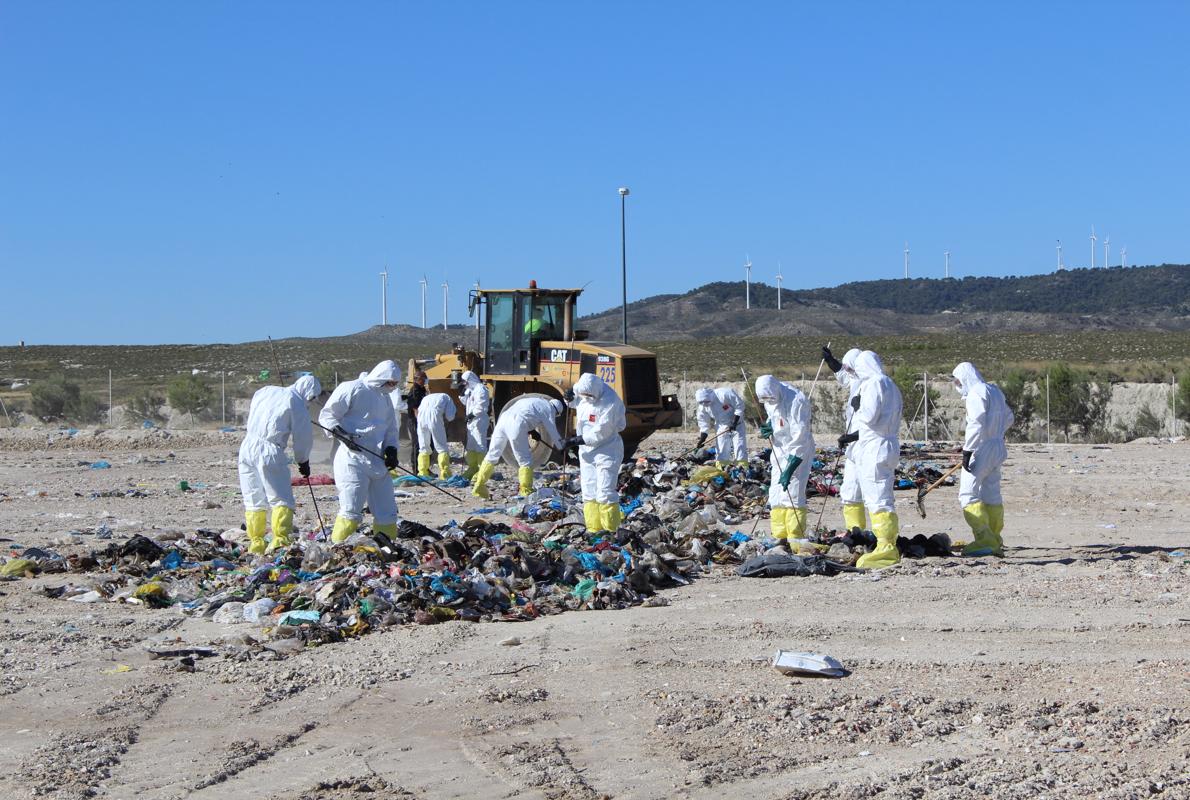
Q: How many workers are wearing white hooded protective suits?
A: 11